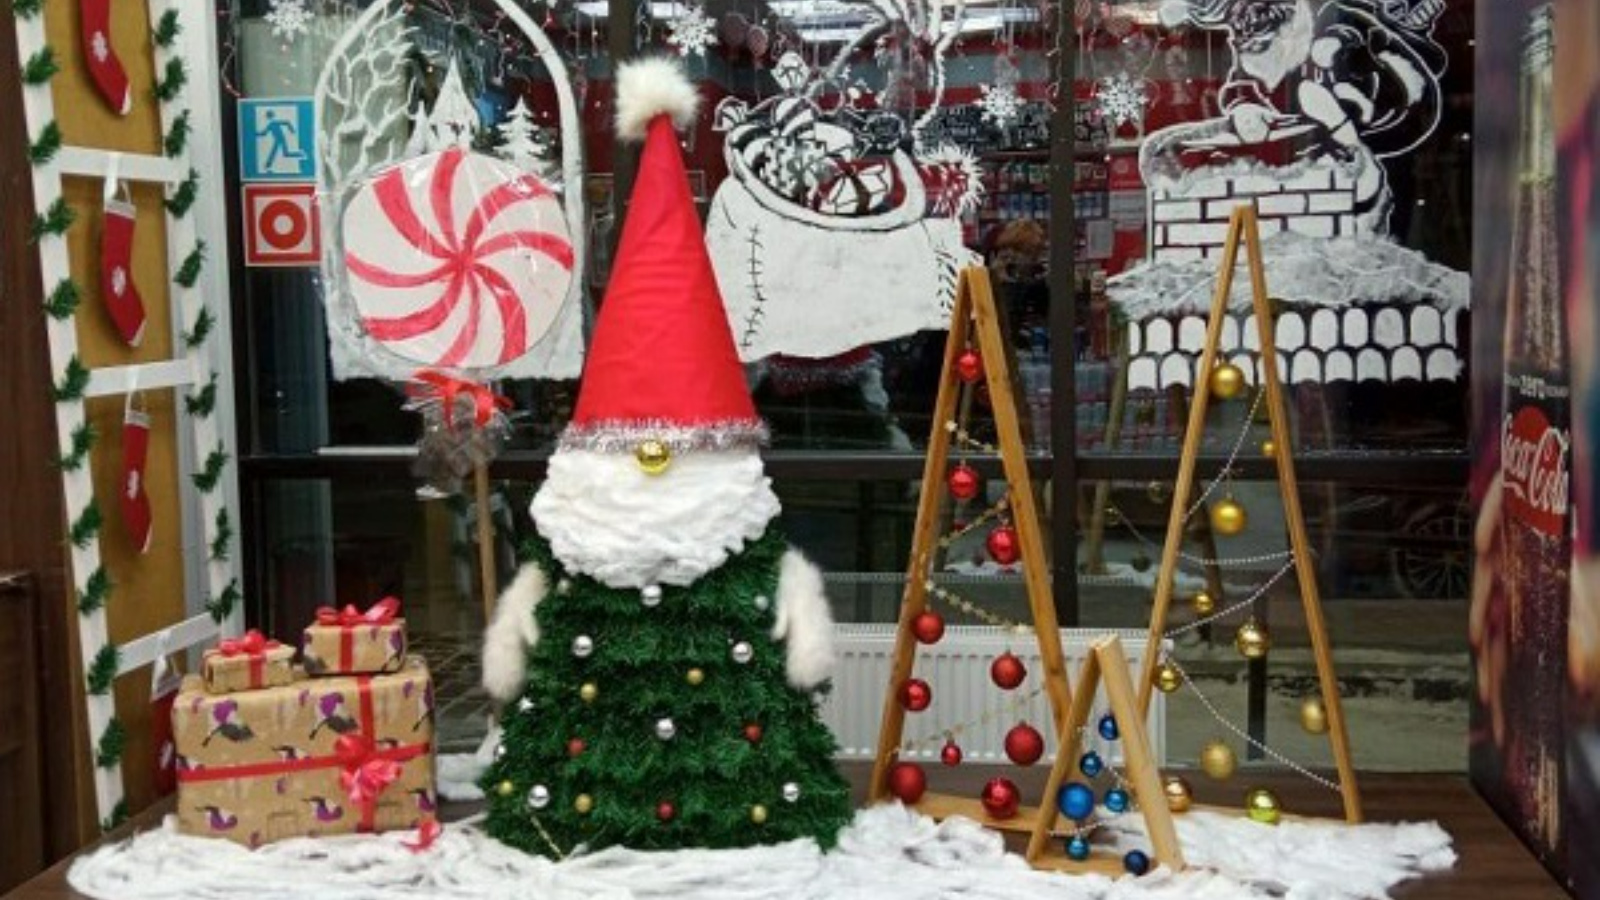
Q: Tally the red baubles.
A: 13